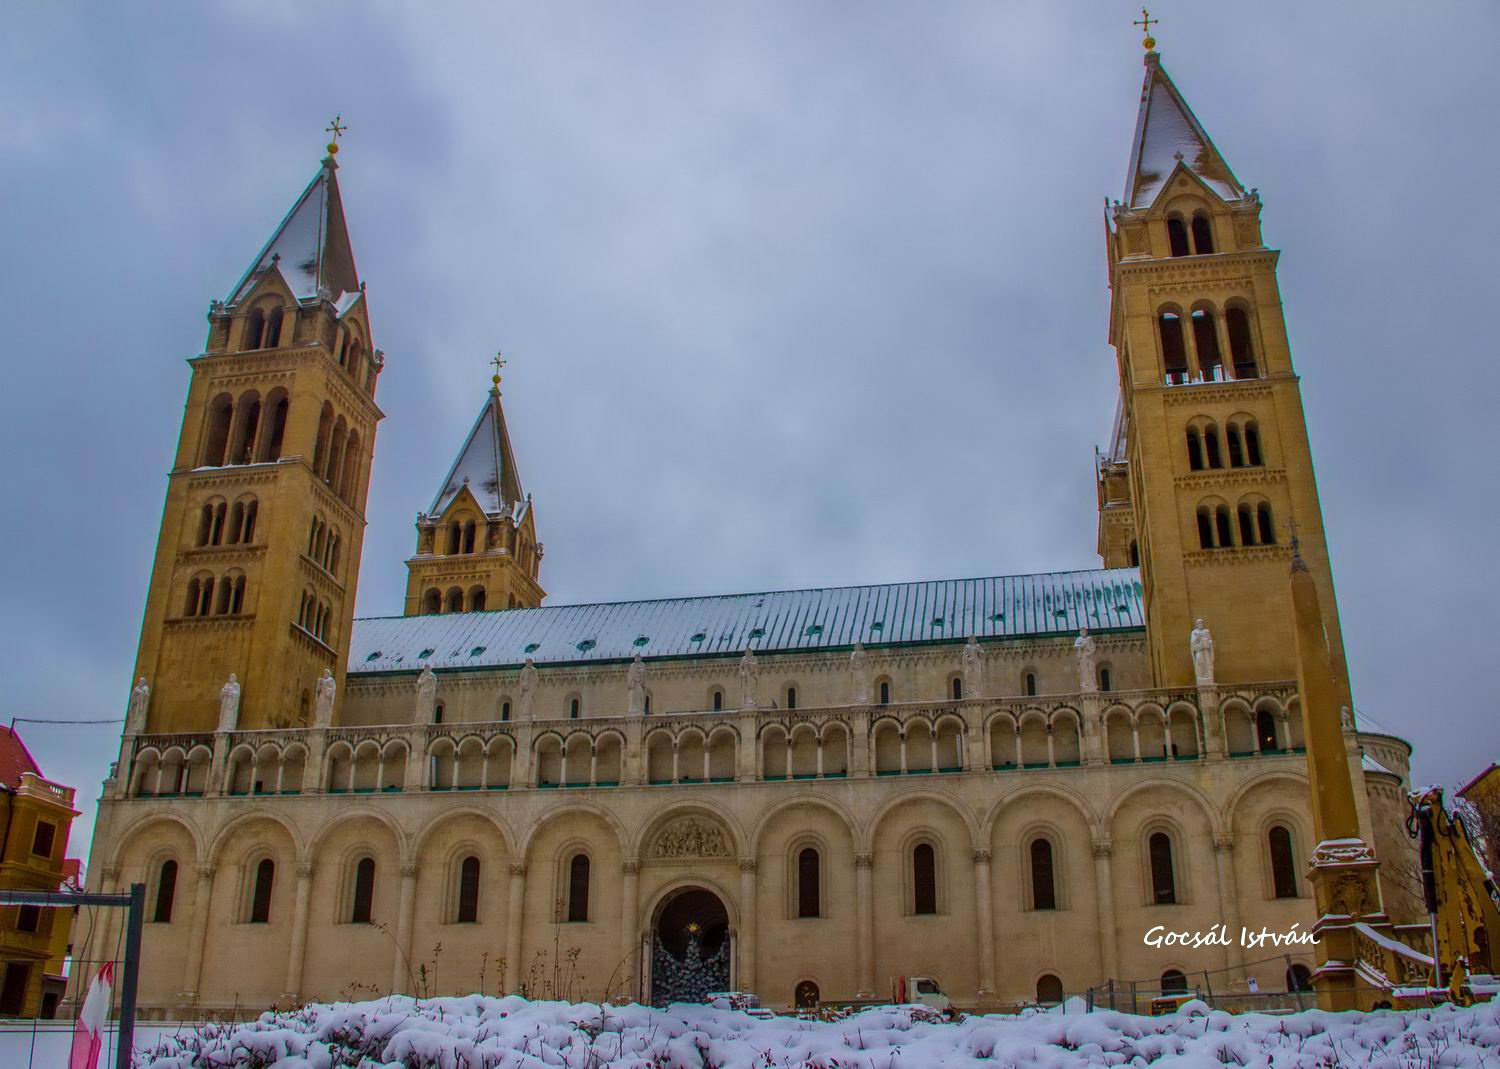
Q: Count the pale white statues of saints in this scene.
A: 11